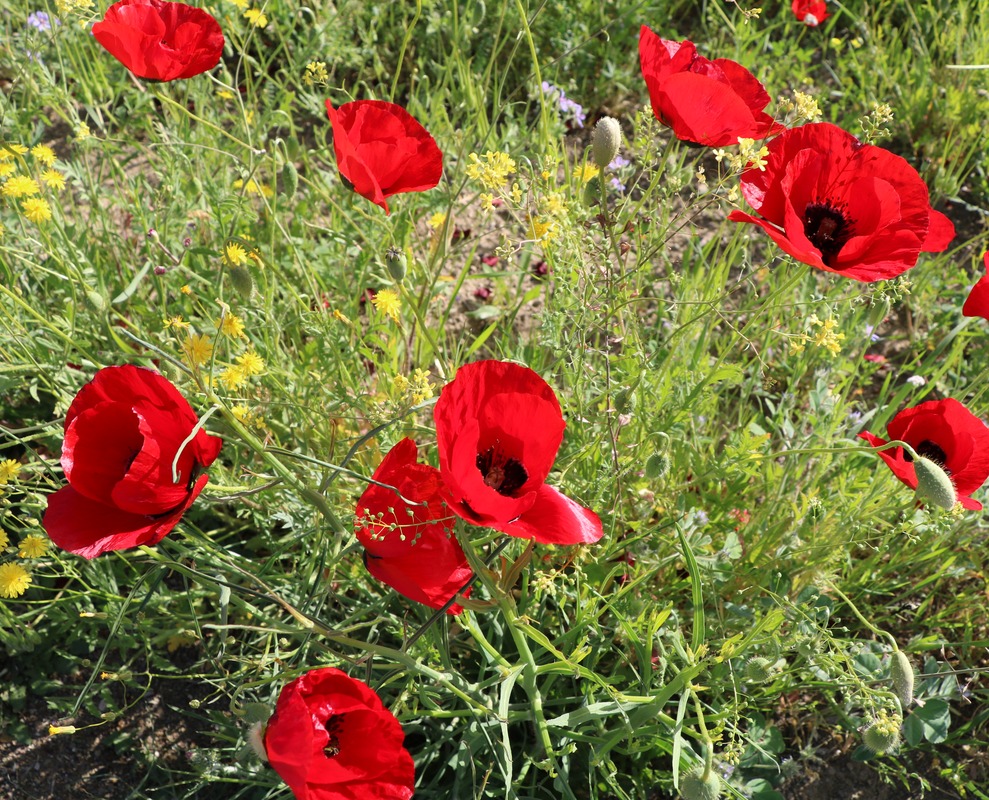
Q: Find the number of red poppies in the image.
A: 11